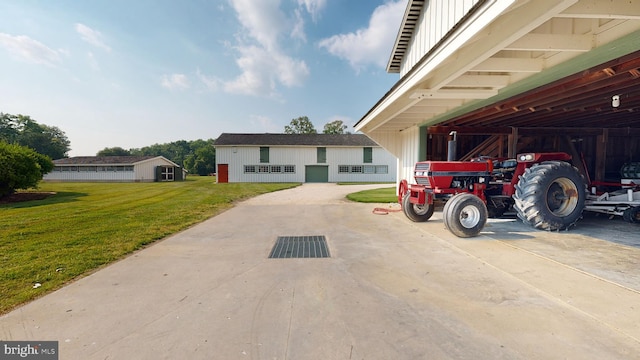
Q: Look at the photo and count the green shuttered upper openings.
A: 3